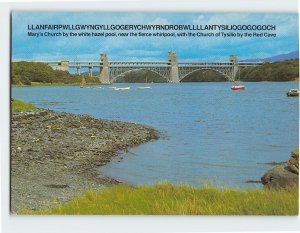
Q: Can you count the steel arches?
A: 2